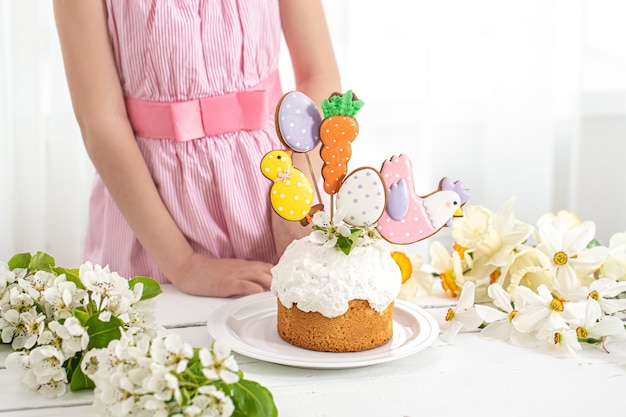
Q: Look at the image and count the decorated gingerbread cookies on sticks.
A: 5